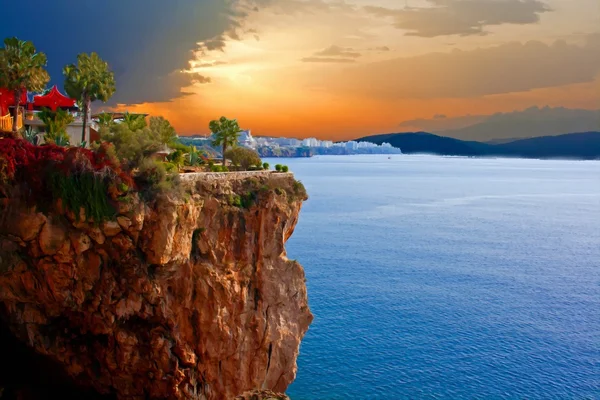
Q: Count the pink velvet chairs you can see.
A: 0